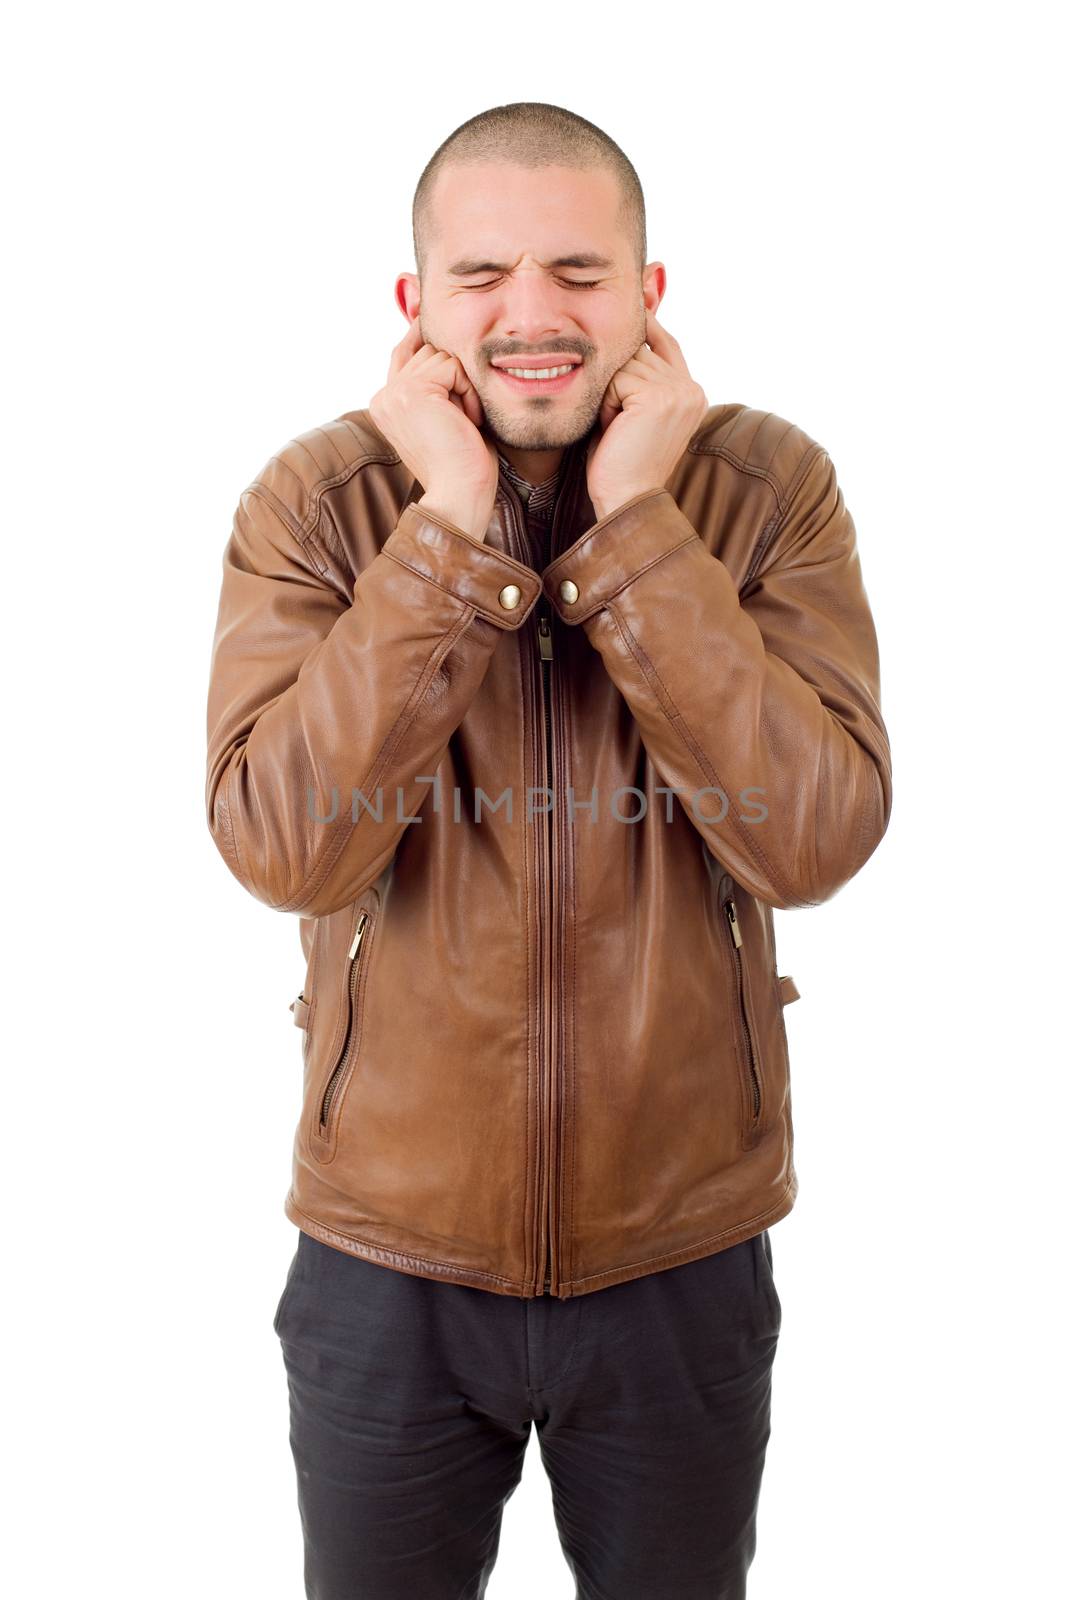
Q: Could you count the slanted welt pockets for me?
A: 2